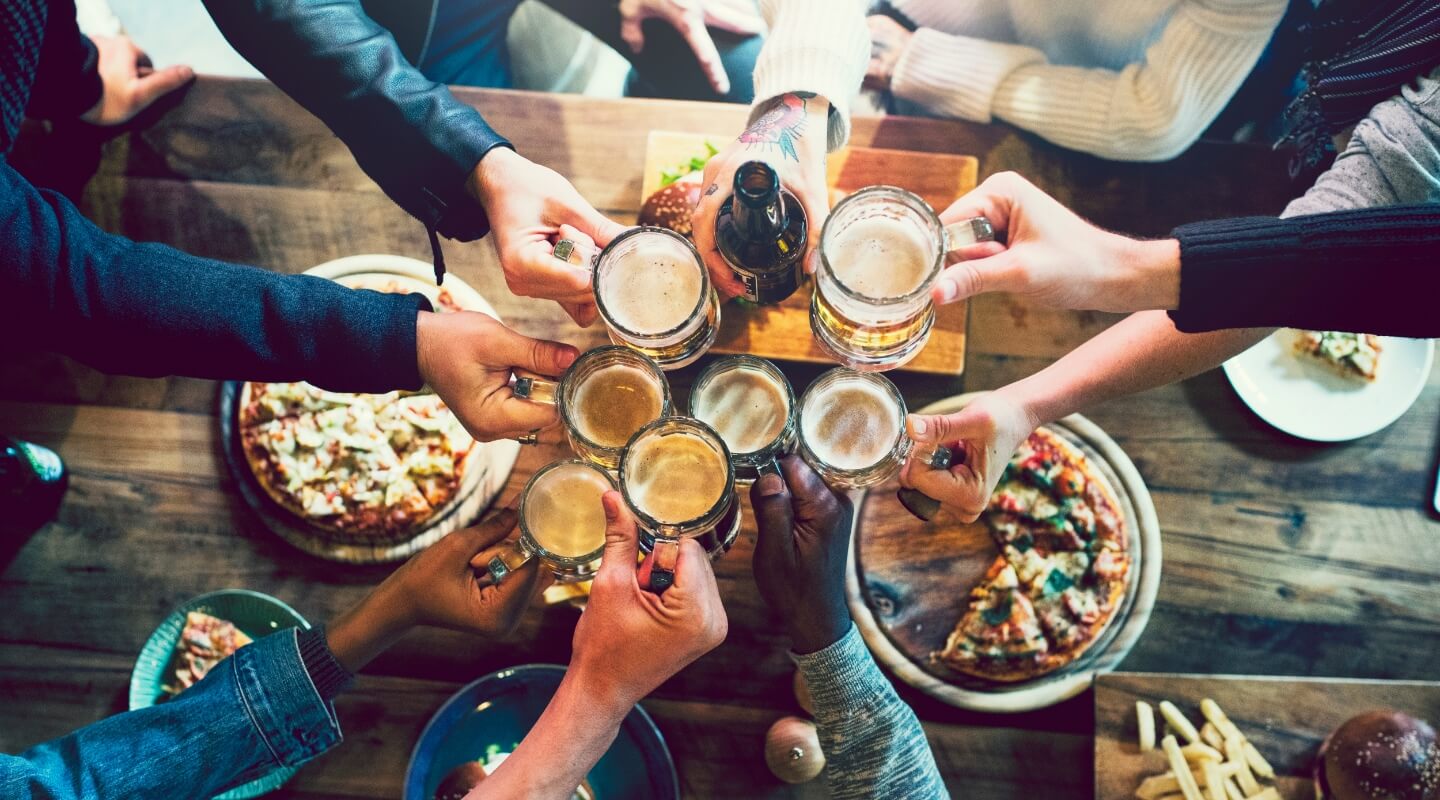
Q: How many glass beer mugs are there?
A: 7